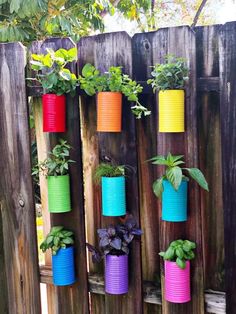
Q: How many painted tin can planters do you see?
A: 9